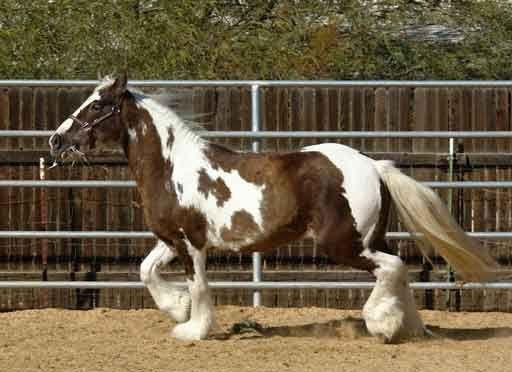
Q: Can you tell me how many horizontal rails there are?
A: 5